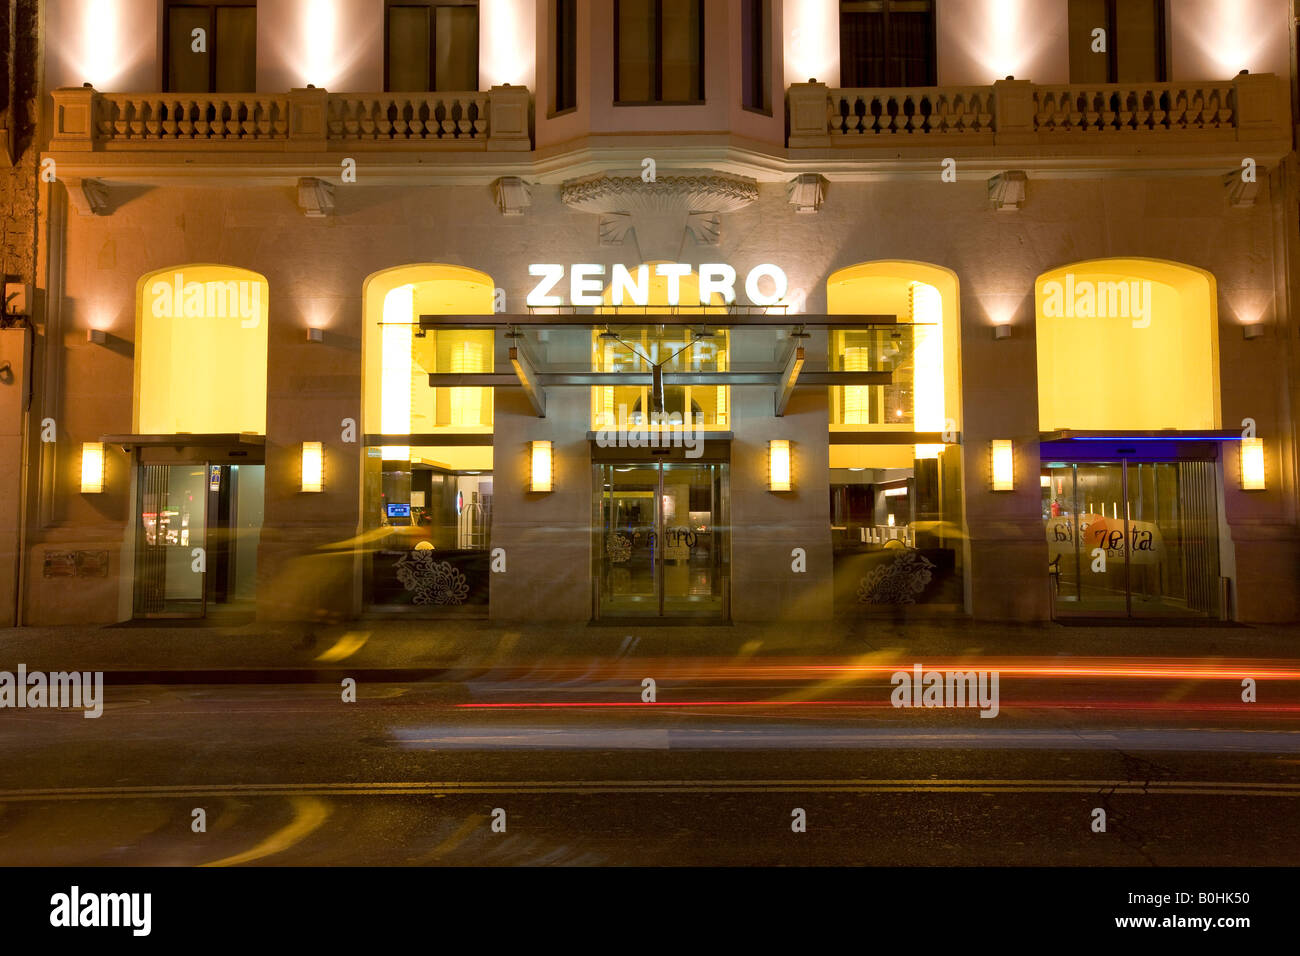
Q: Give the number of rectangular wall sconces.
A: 6